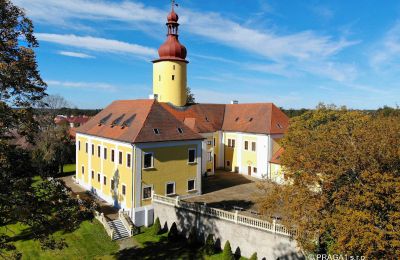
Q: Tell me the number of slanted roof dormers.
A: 3